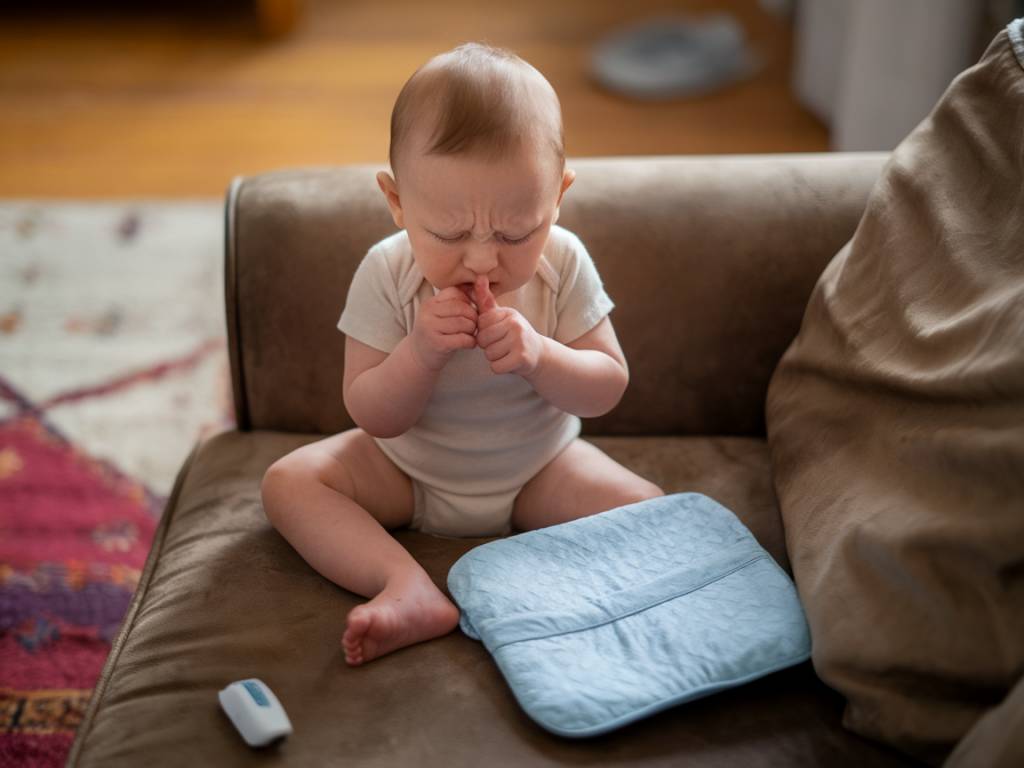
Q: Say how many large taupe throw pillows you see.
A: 1